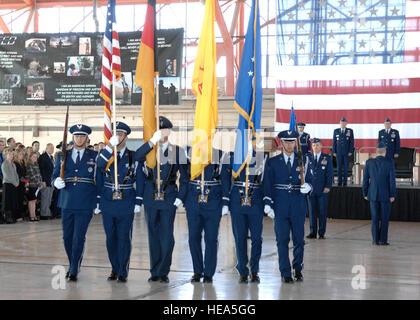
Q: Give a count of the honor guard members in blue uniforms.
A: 6